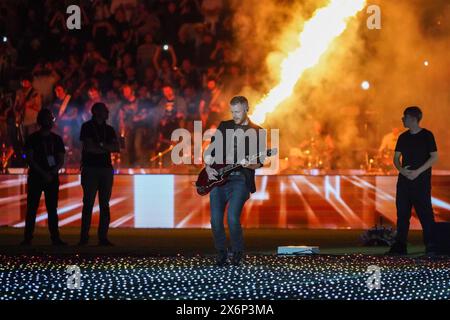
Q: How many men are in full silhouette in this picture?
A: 2